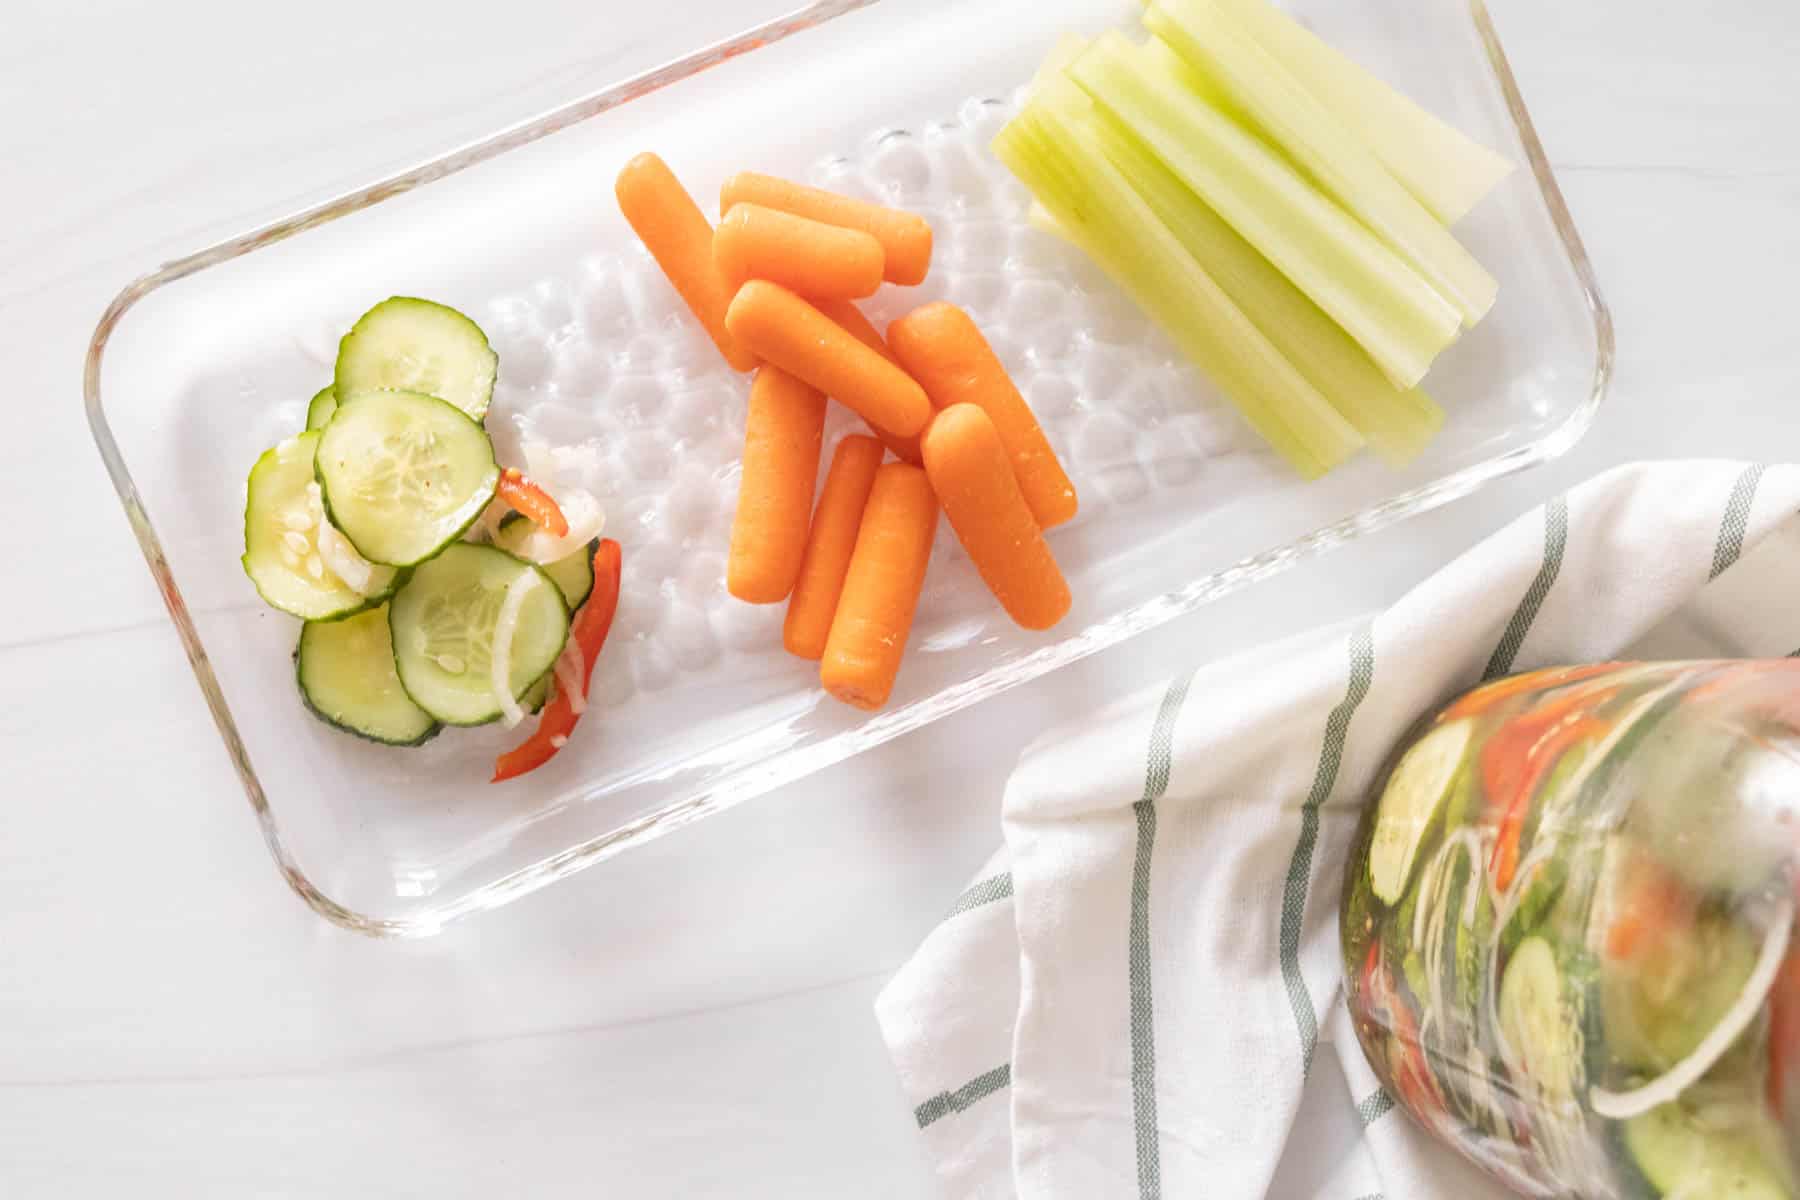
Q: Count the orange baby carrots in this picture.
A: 10